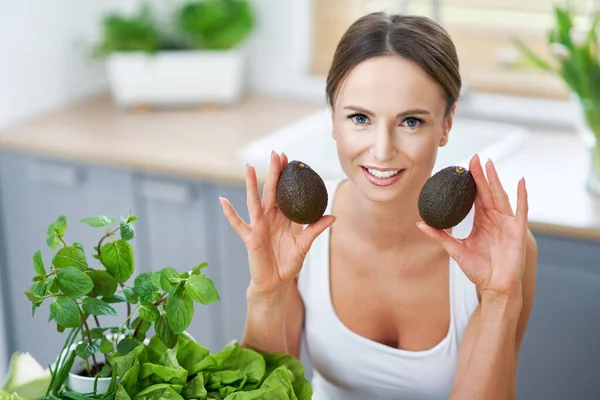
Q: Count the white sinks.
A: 1